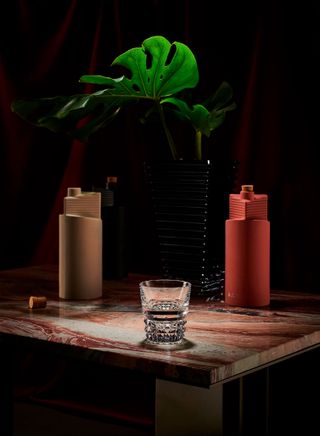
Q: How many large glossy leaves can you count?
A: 2